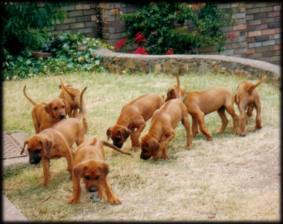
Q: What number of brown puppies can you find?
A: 8